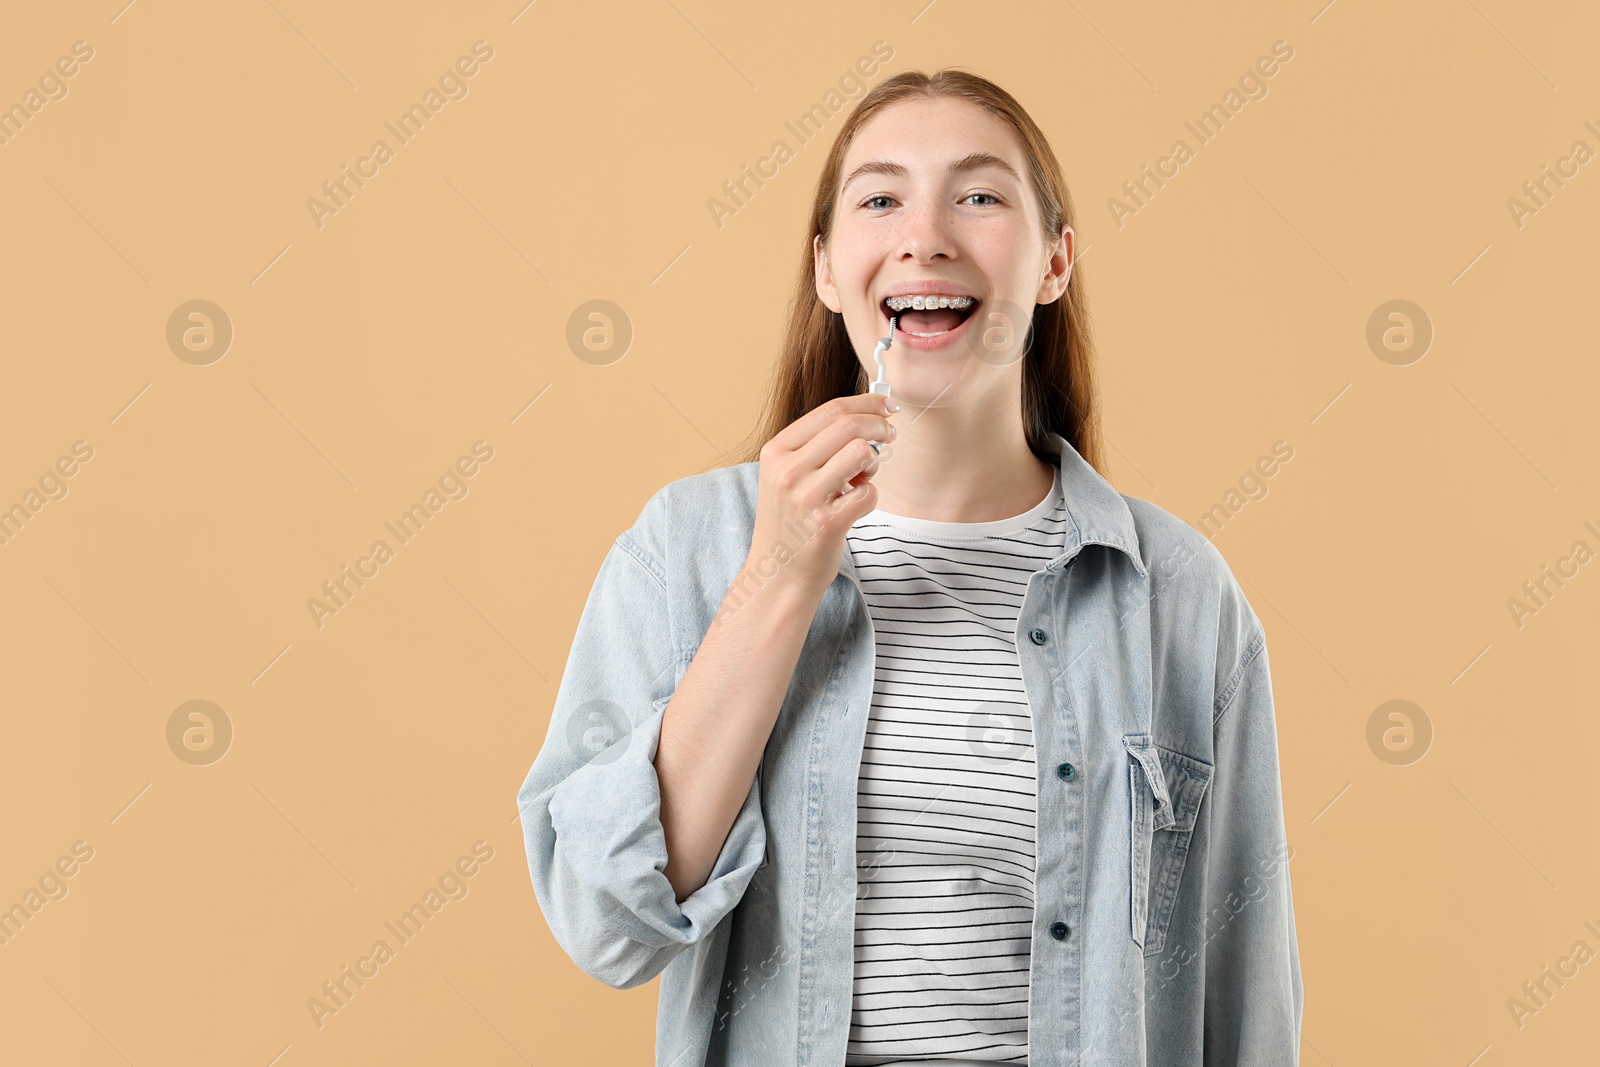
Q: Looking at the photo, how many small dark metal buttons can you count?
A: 3